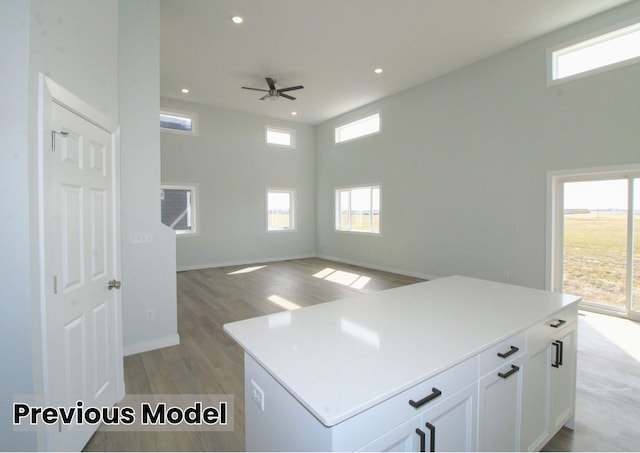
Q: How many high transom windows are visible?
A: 4